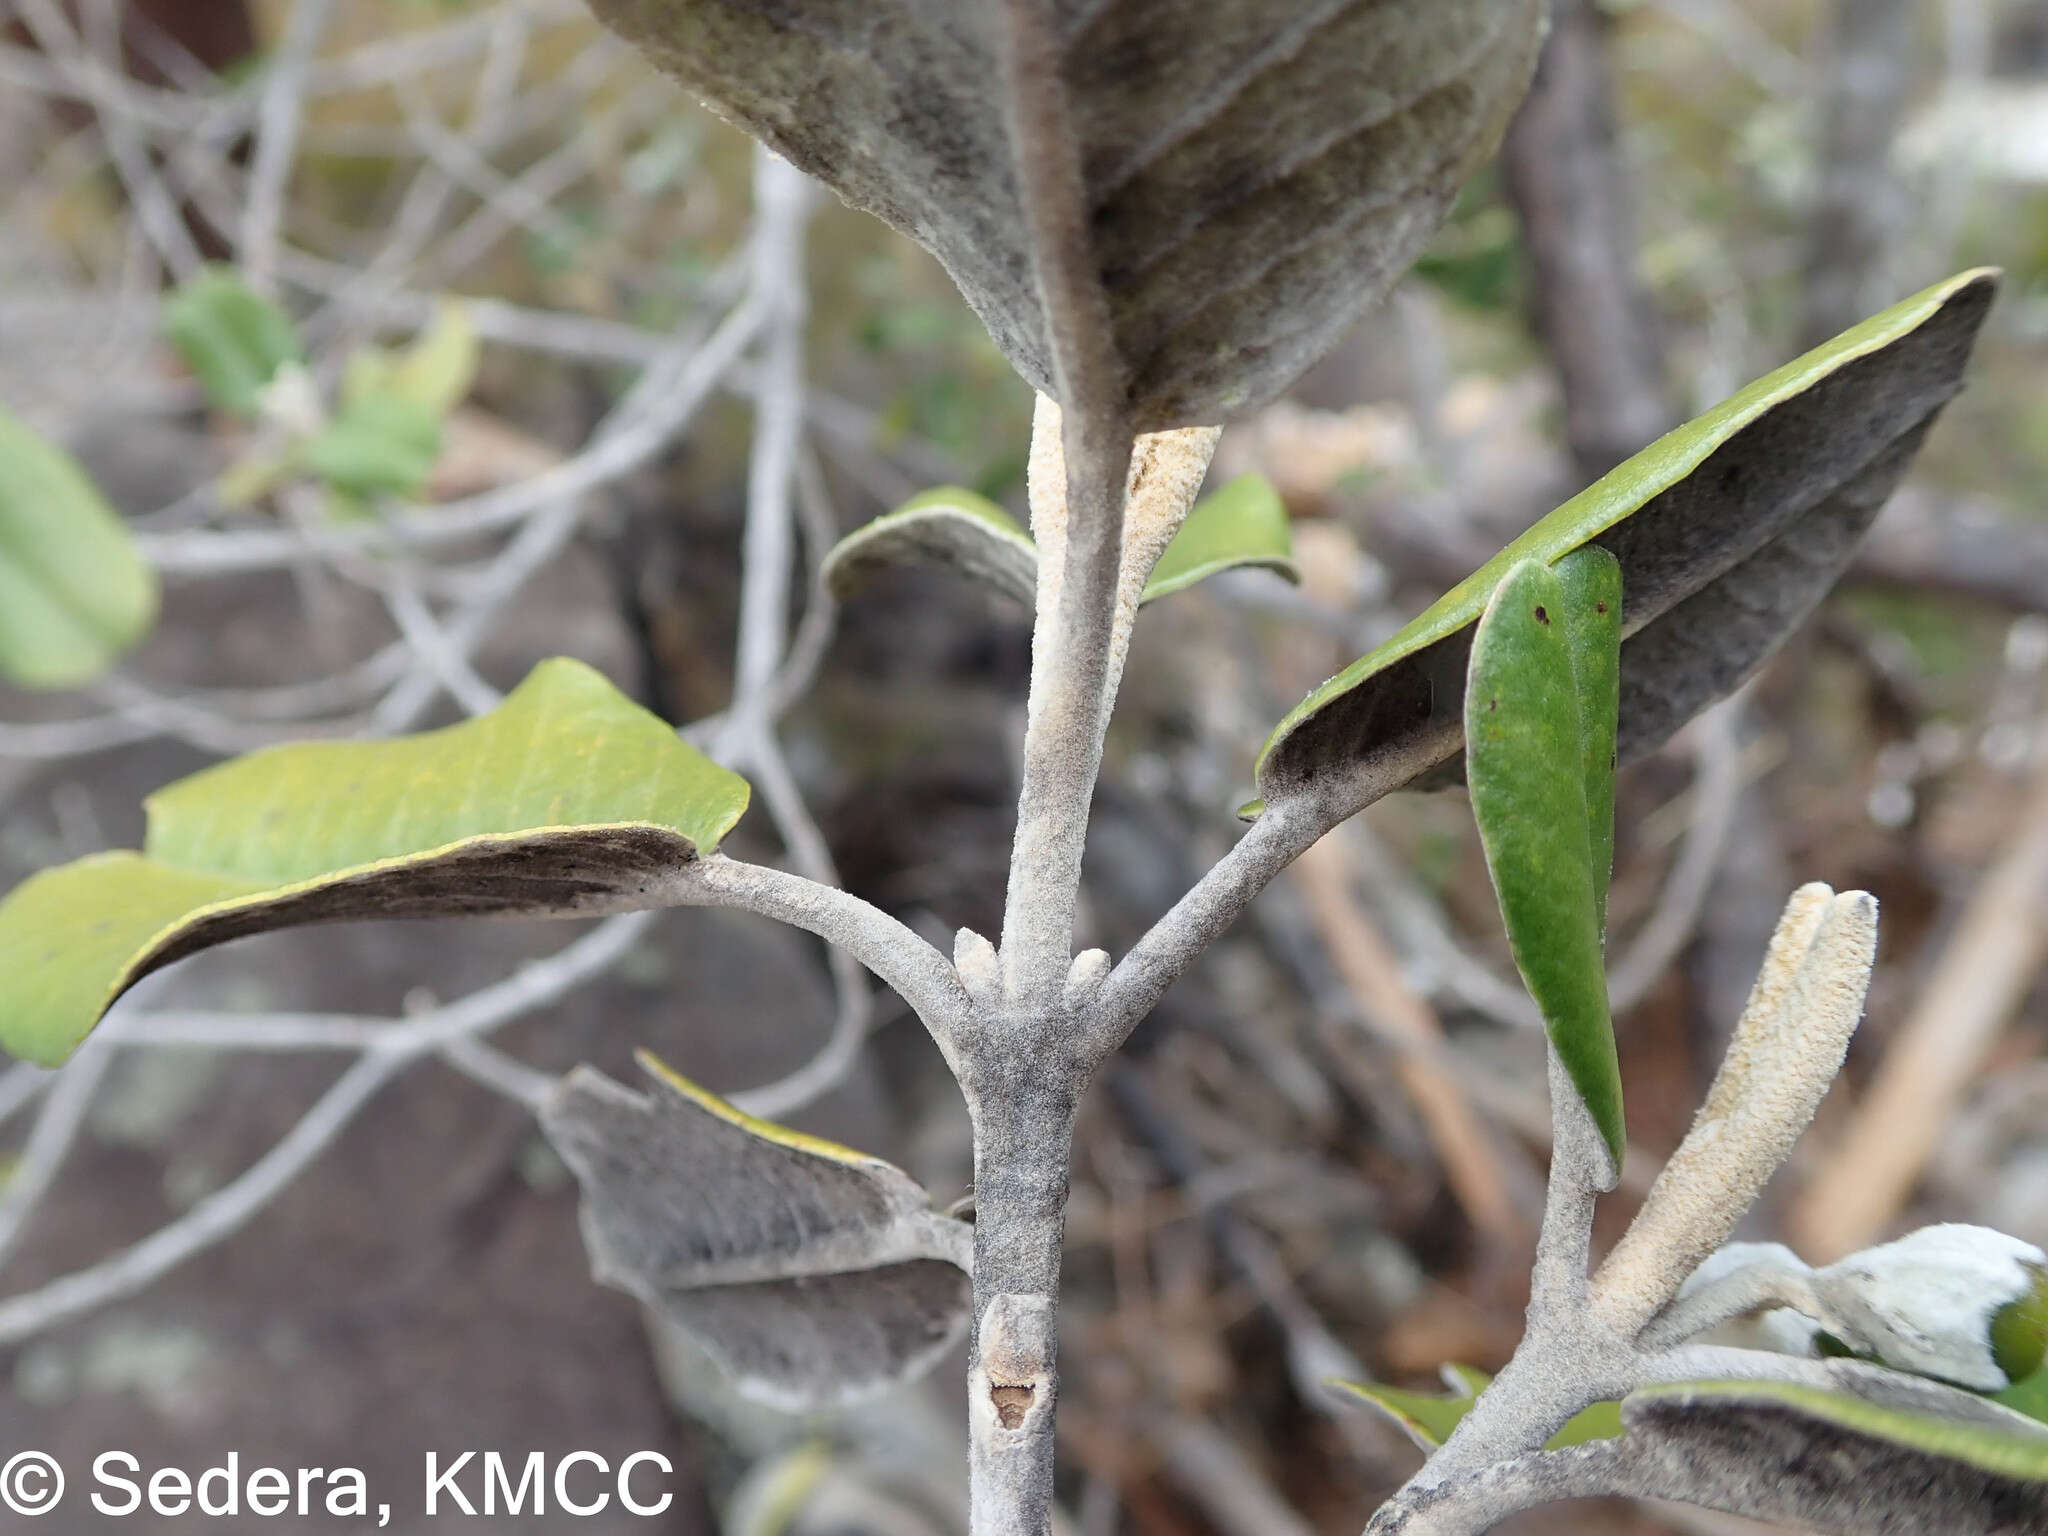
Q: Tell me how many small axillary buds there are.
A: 2